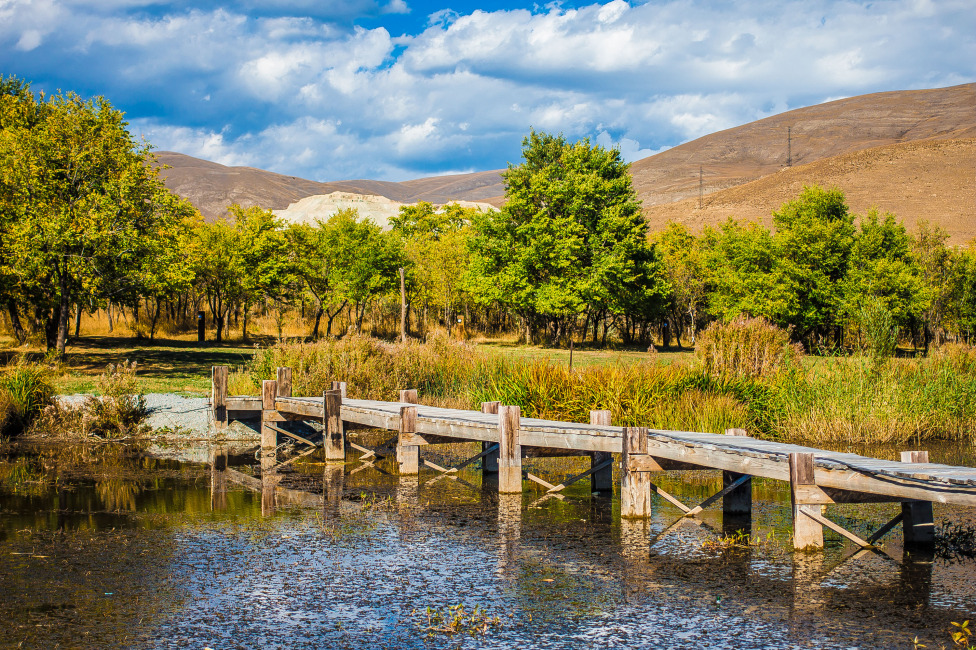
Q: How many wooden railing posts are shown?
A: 14